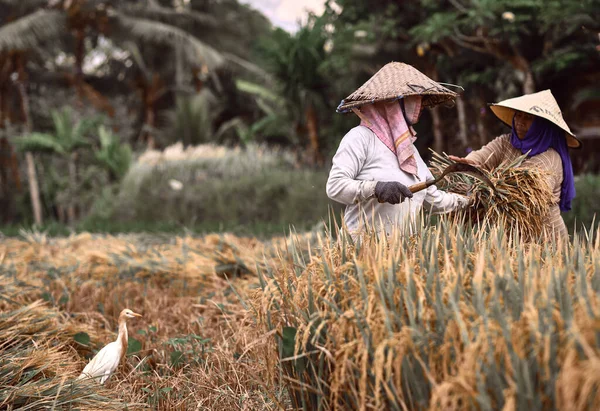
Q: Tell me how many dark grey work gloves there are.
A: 1